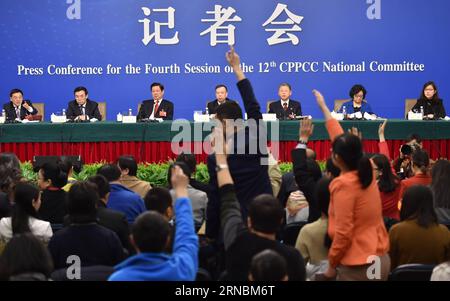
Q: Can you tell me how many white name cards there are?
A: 7